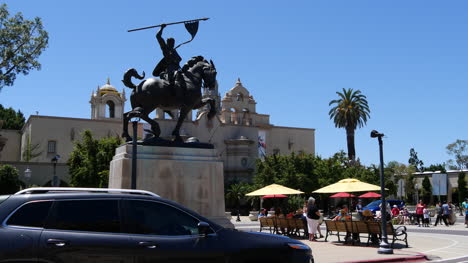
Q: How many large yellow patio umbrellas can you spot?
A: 2